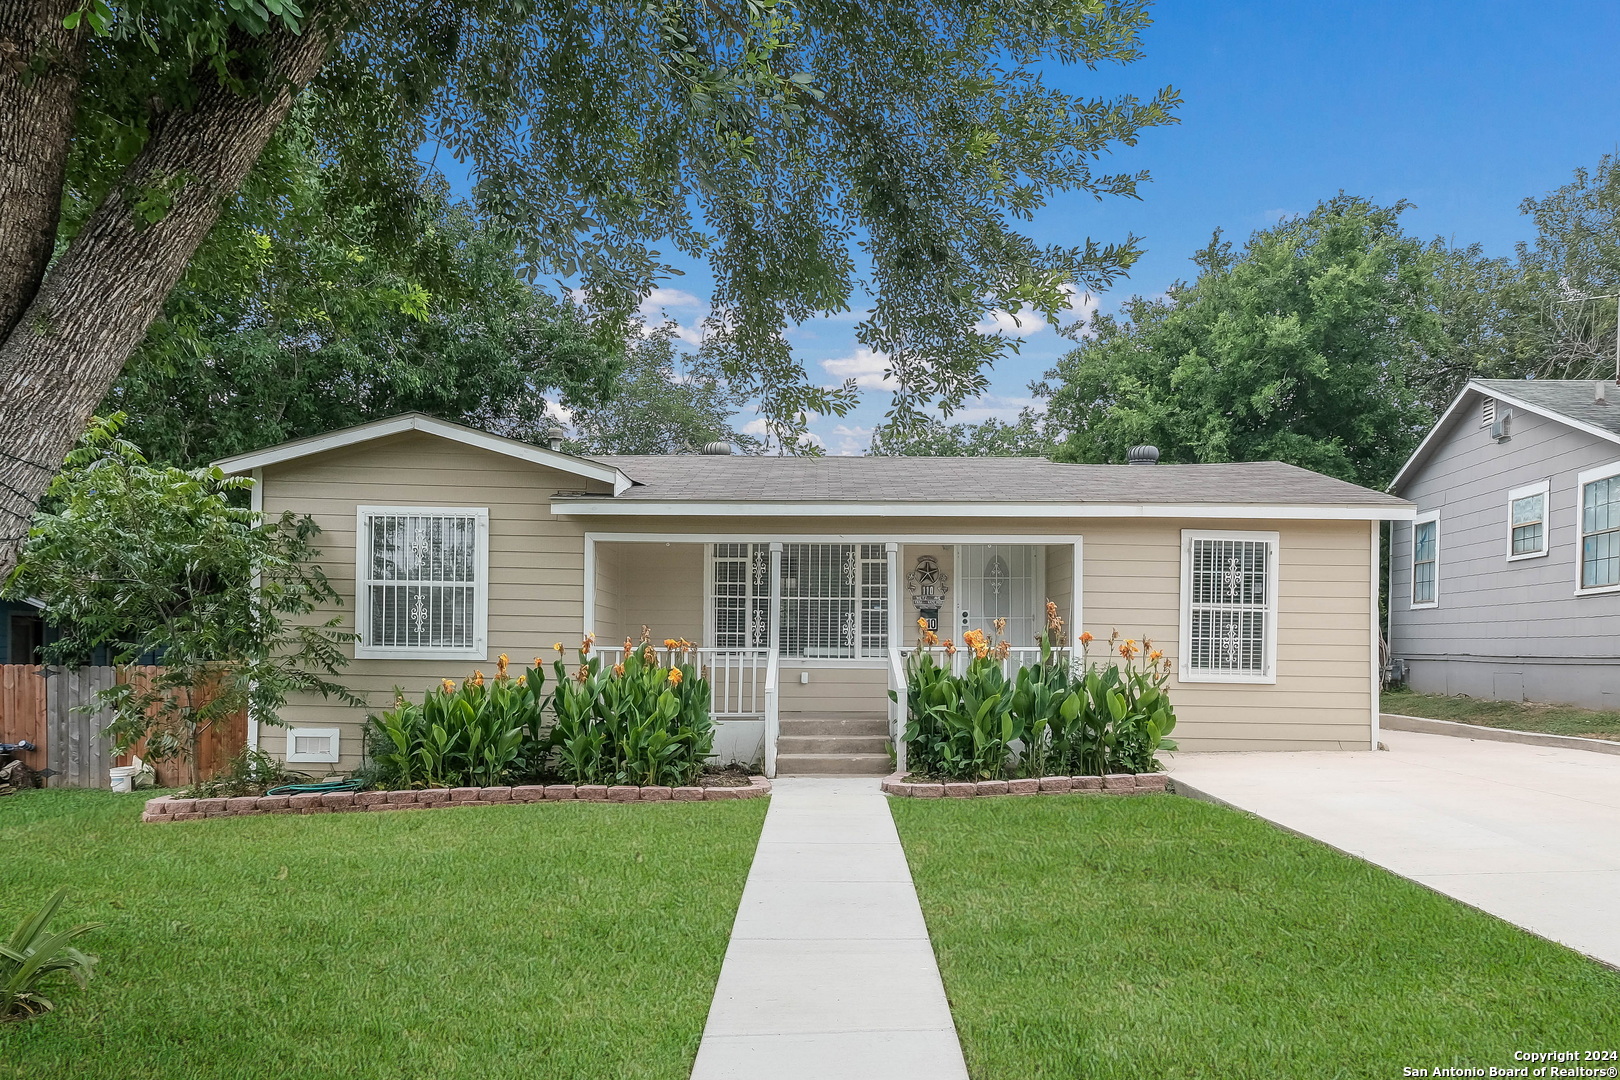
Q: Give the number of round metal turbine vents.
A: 2